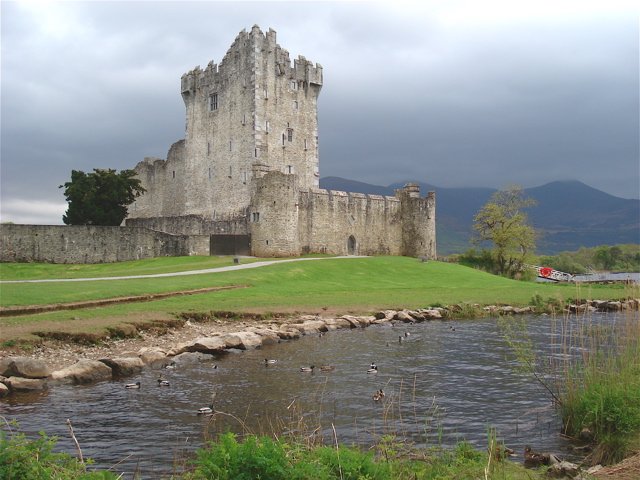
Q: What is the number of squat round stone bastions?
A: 2